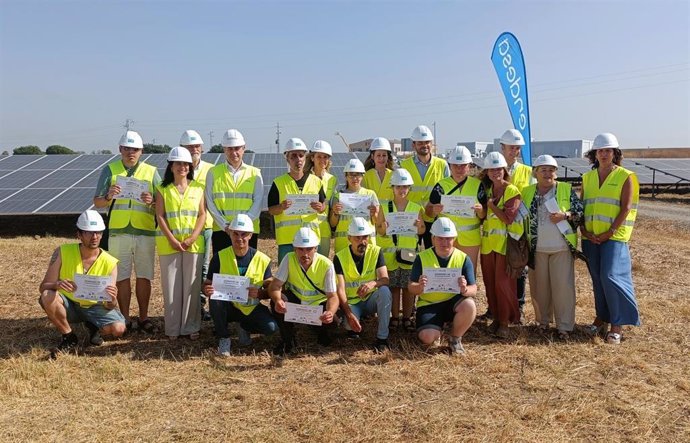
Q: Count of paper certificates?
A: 9